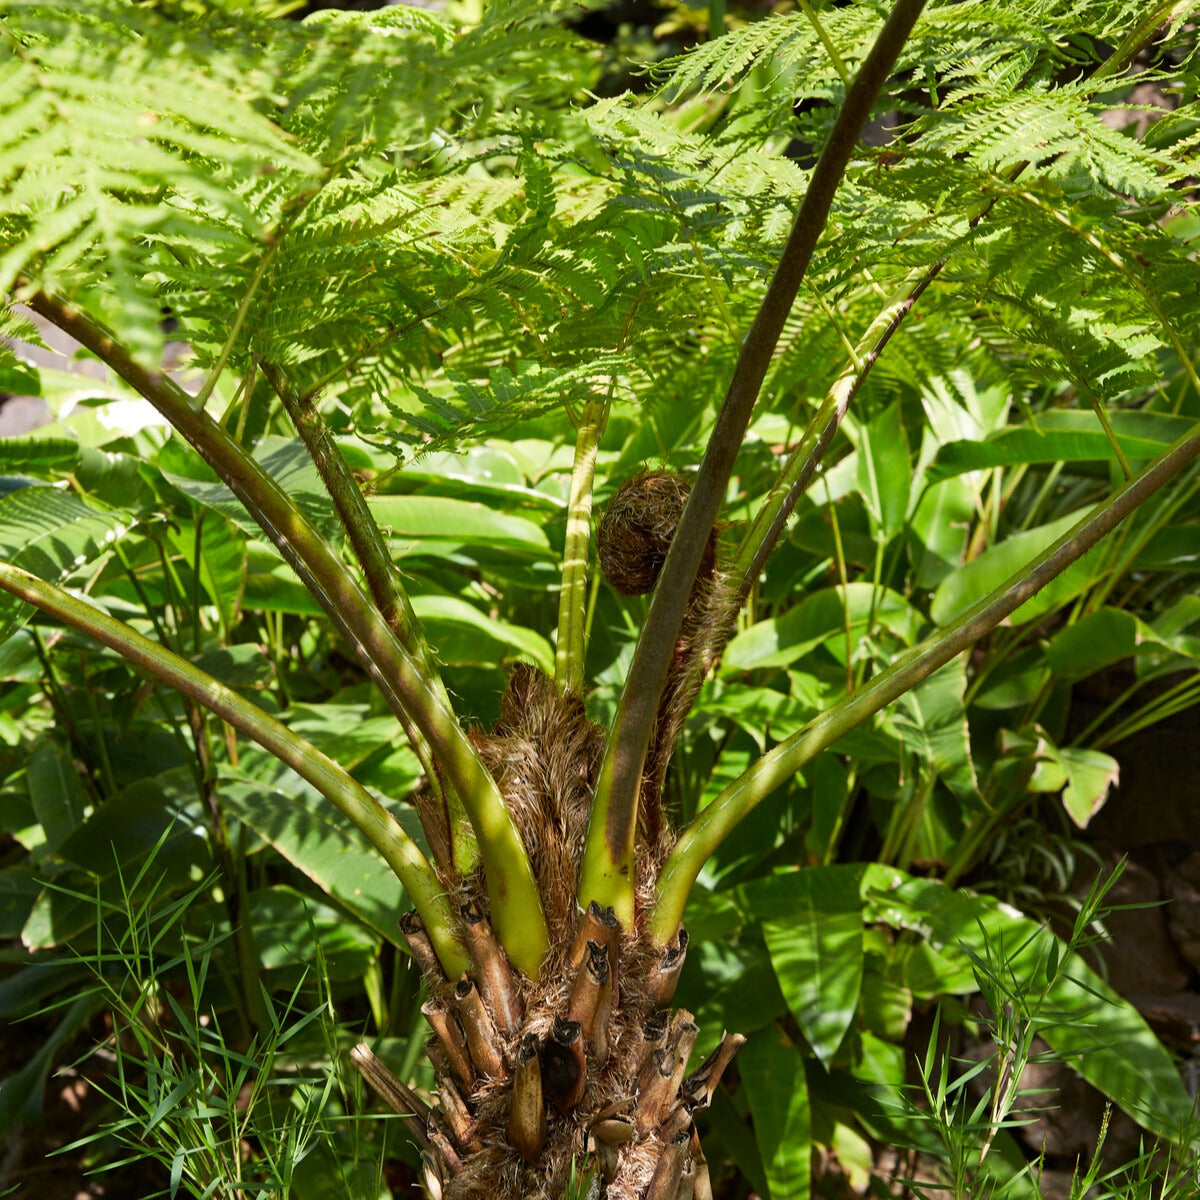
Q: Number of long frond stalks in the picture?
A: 7